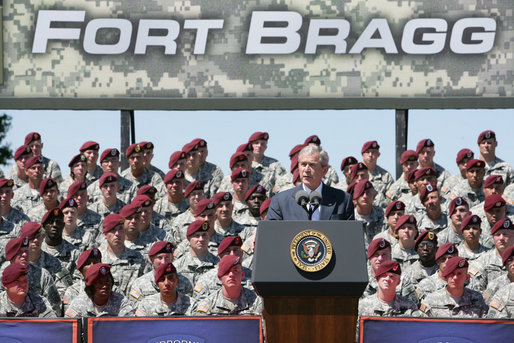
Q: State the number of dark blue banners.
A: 3